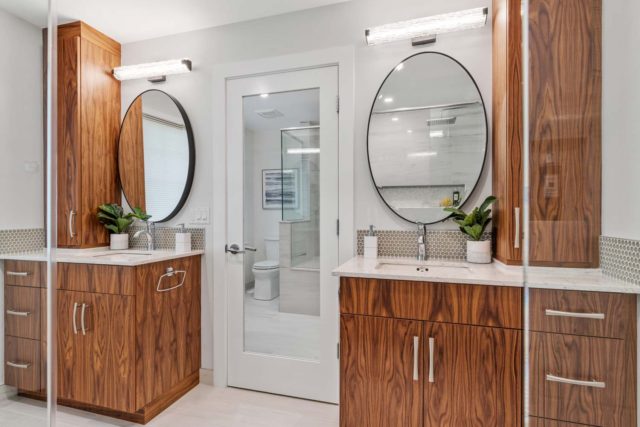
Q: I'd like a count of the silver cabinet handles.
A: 11